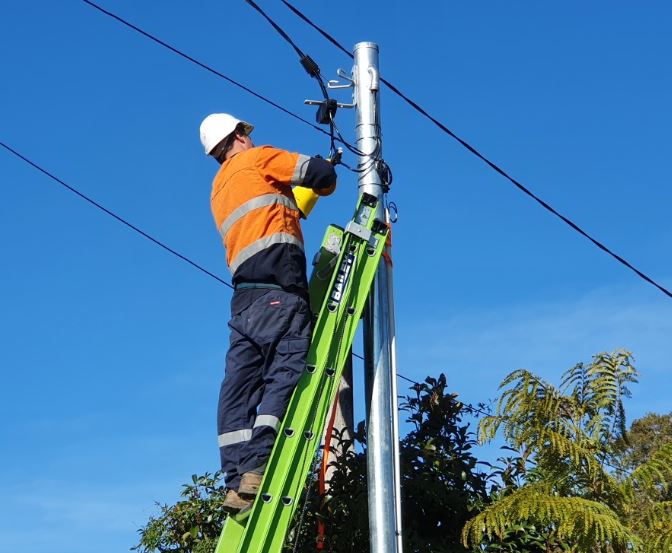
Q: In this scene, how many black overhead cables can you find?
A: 4